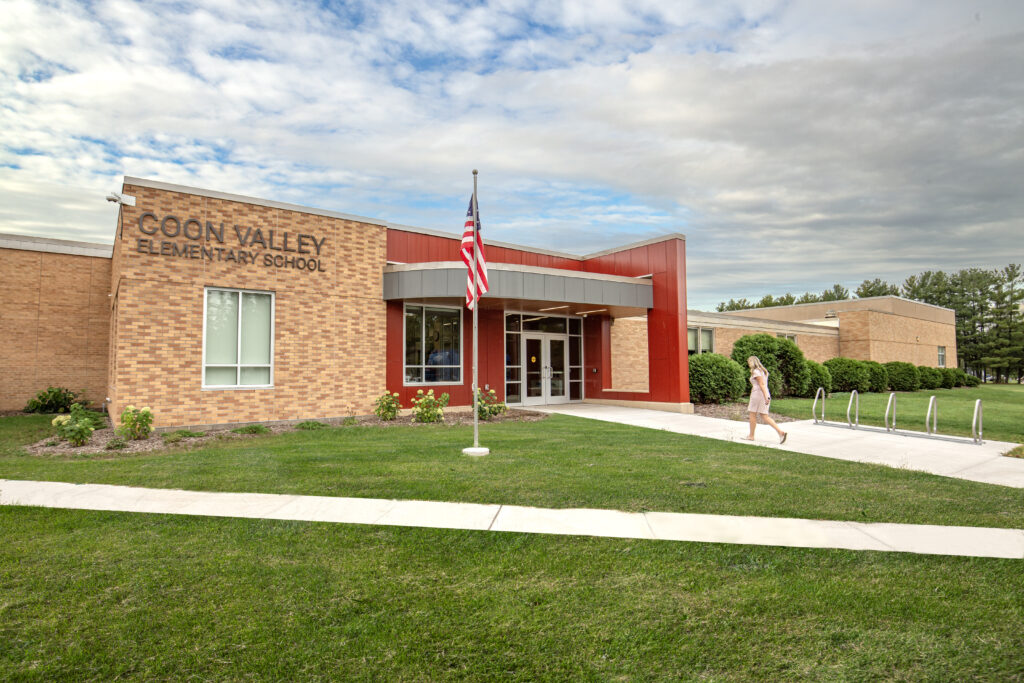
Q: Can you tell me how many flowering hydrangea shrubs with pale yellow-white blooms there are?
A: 5